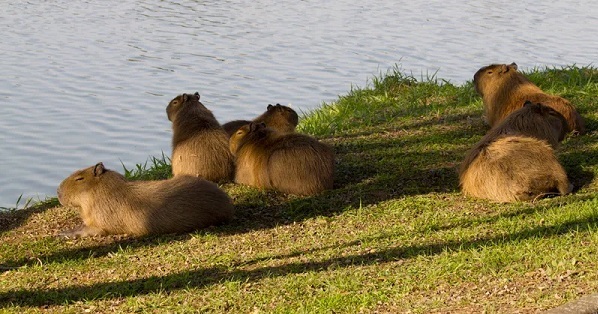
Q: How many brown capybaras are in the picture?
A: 6